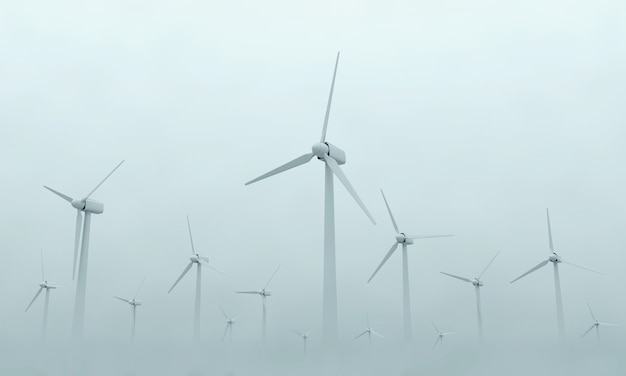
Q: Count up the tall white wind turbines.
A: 14